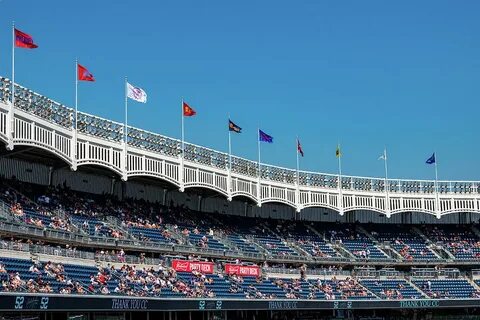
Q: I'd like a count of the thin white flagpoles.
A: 10